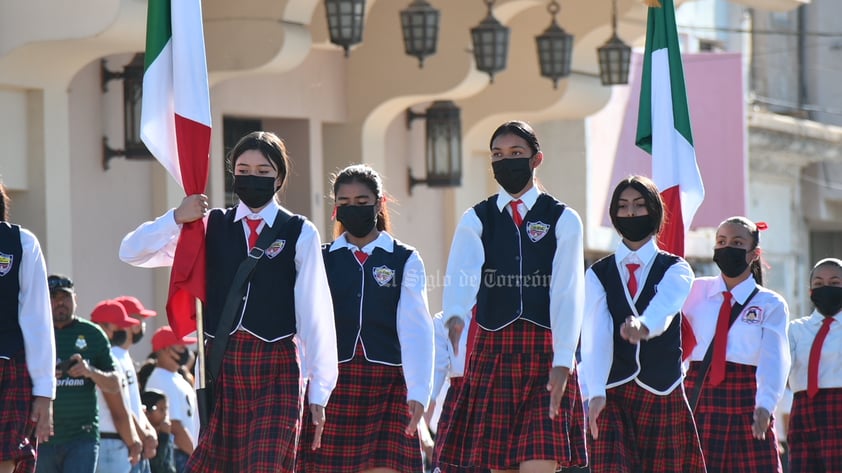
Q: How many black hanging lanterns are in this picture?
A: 5